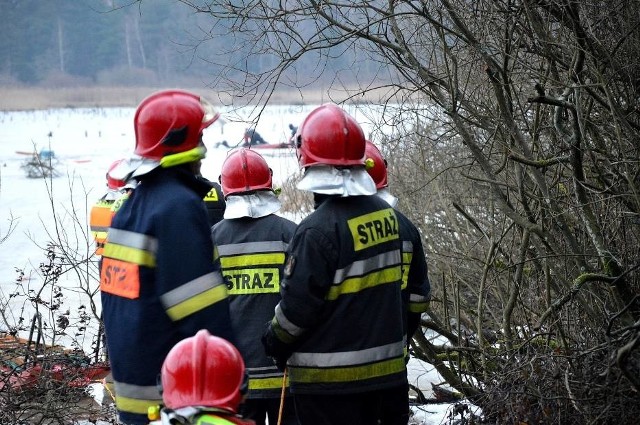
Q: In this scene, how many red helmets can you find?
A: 6